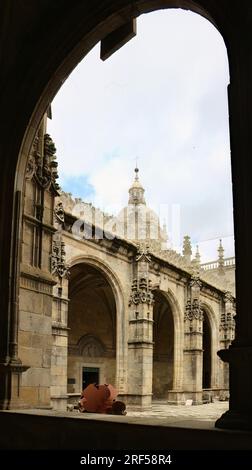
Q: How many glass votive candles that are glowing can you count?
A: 0